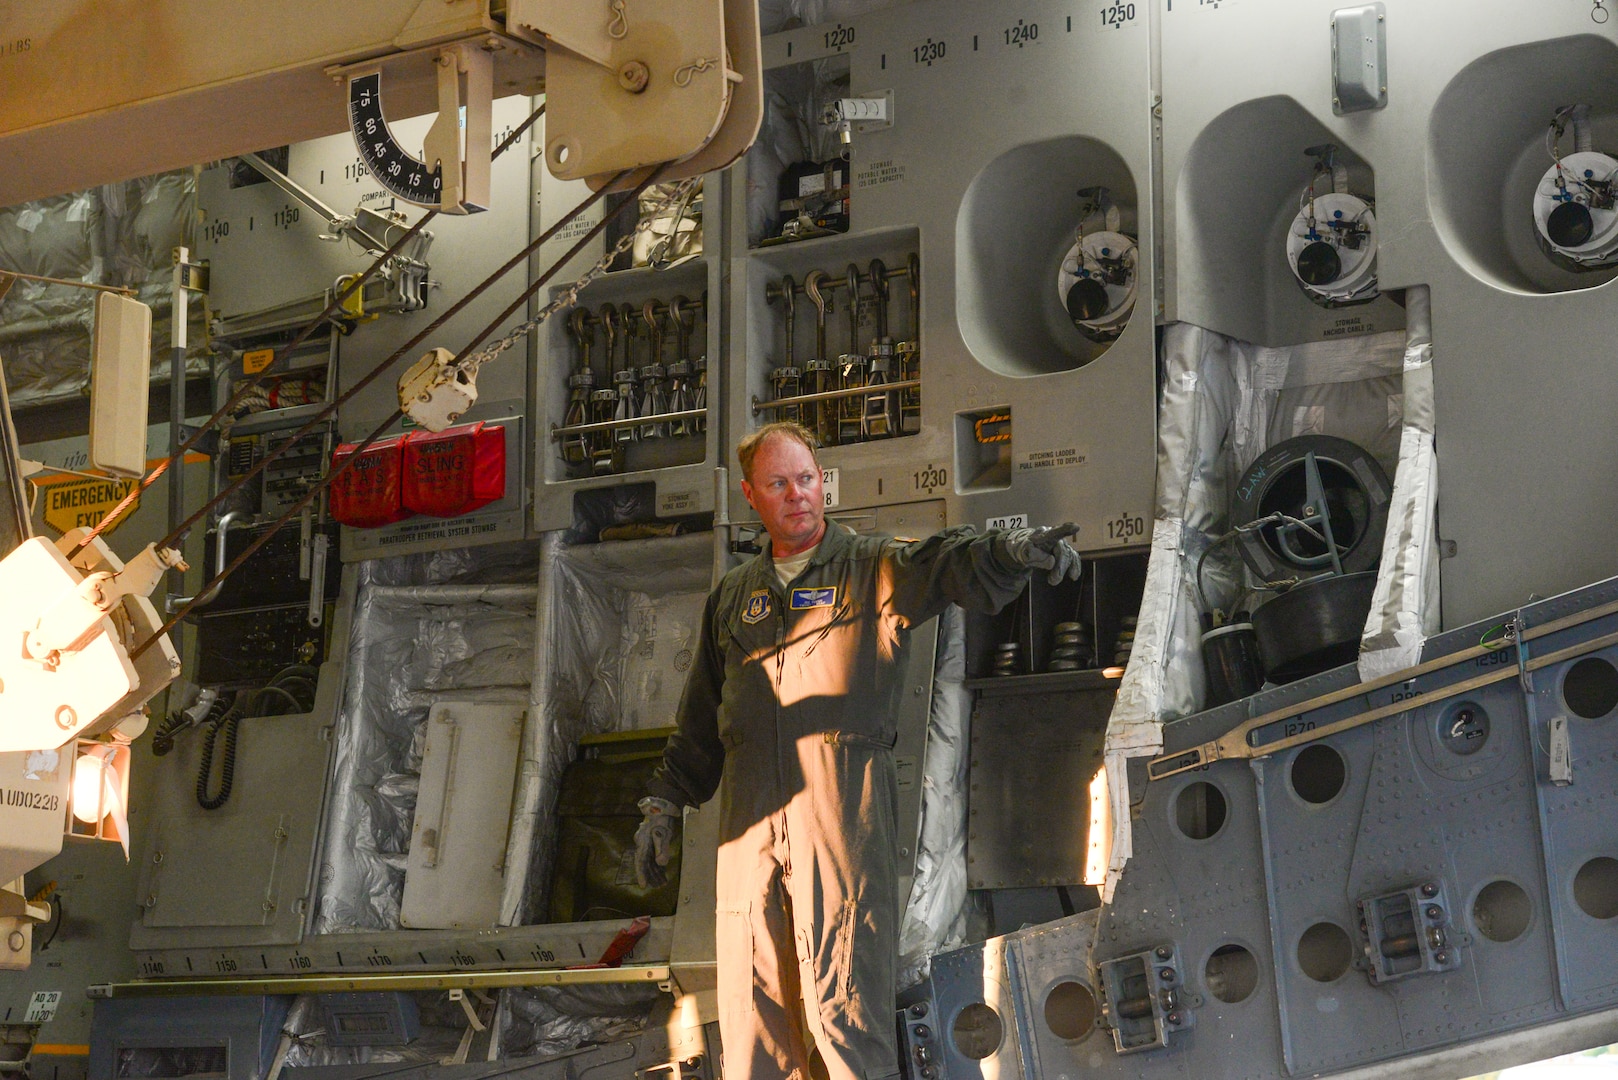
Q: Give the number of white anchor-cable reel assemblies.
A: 3